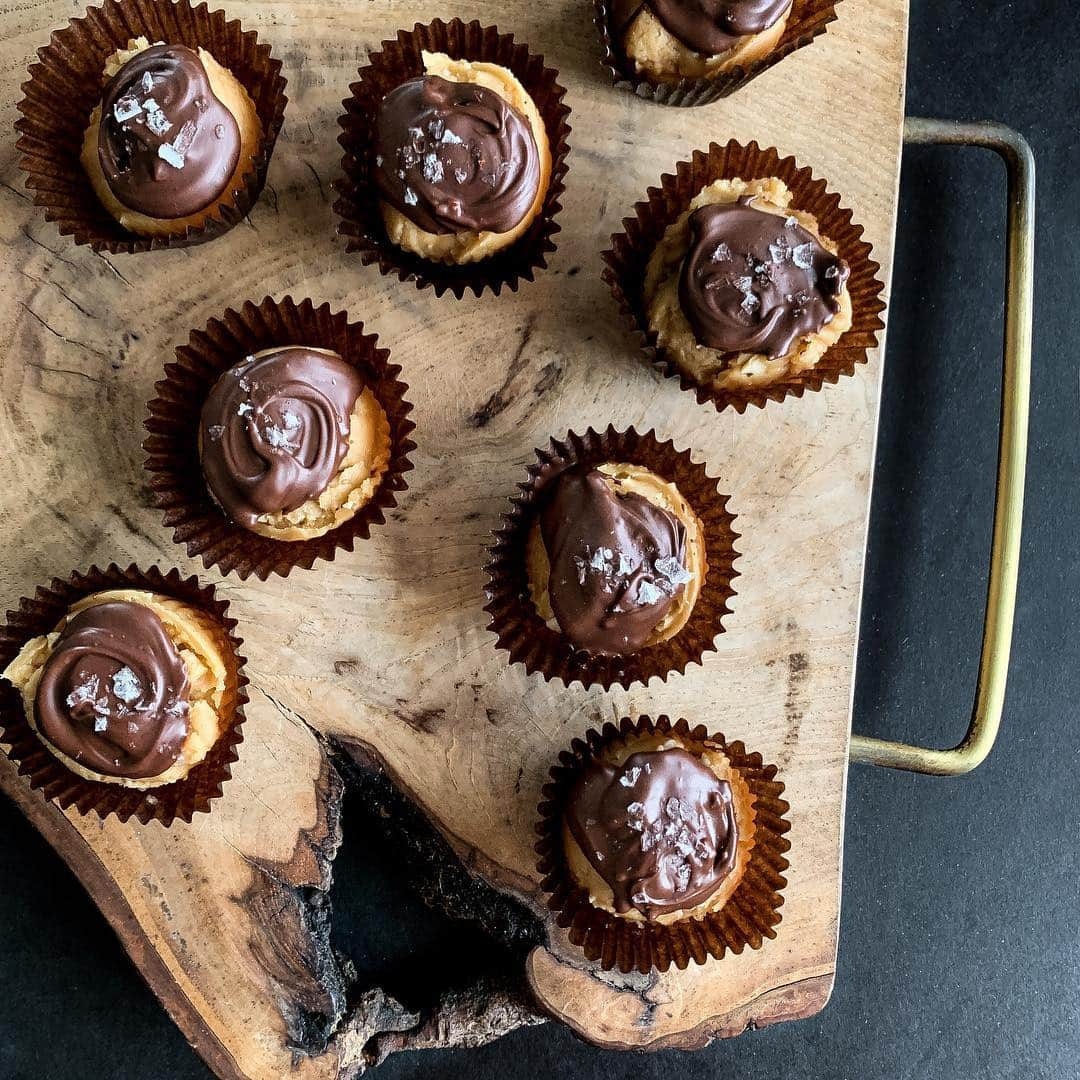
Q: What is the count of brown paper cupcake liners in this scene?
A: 8